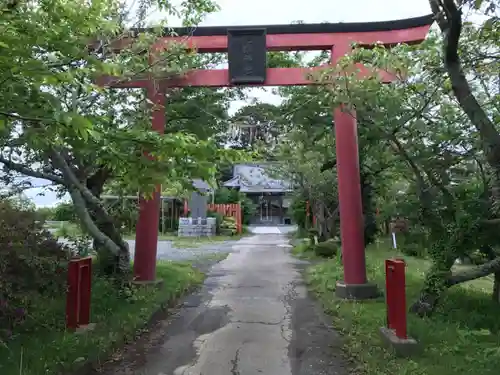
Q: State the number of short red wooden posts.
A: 2